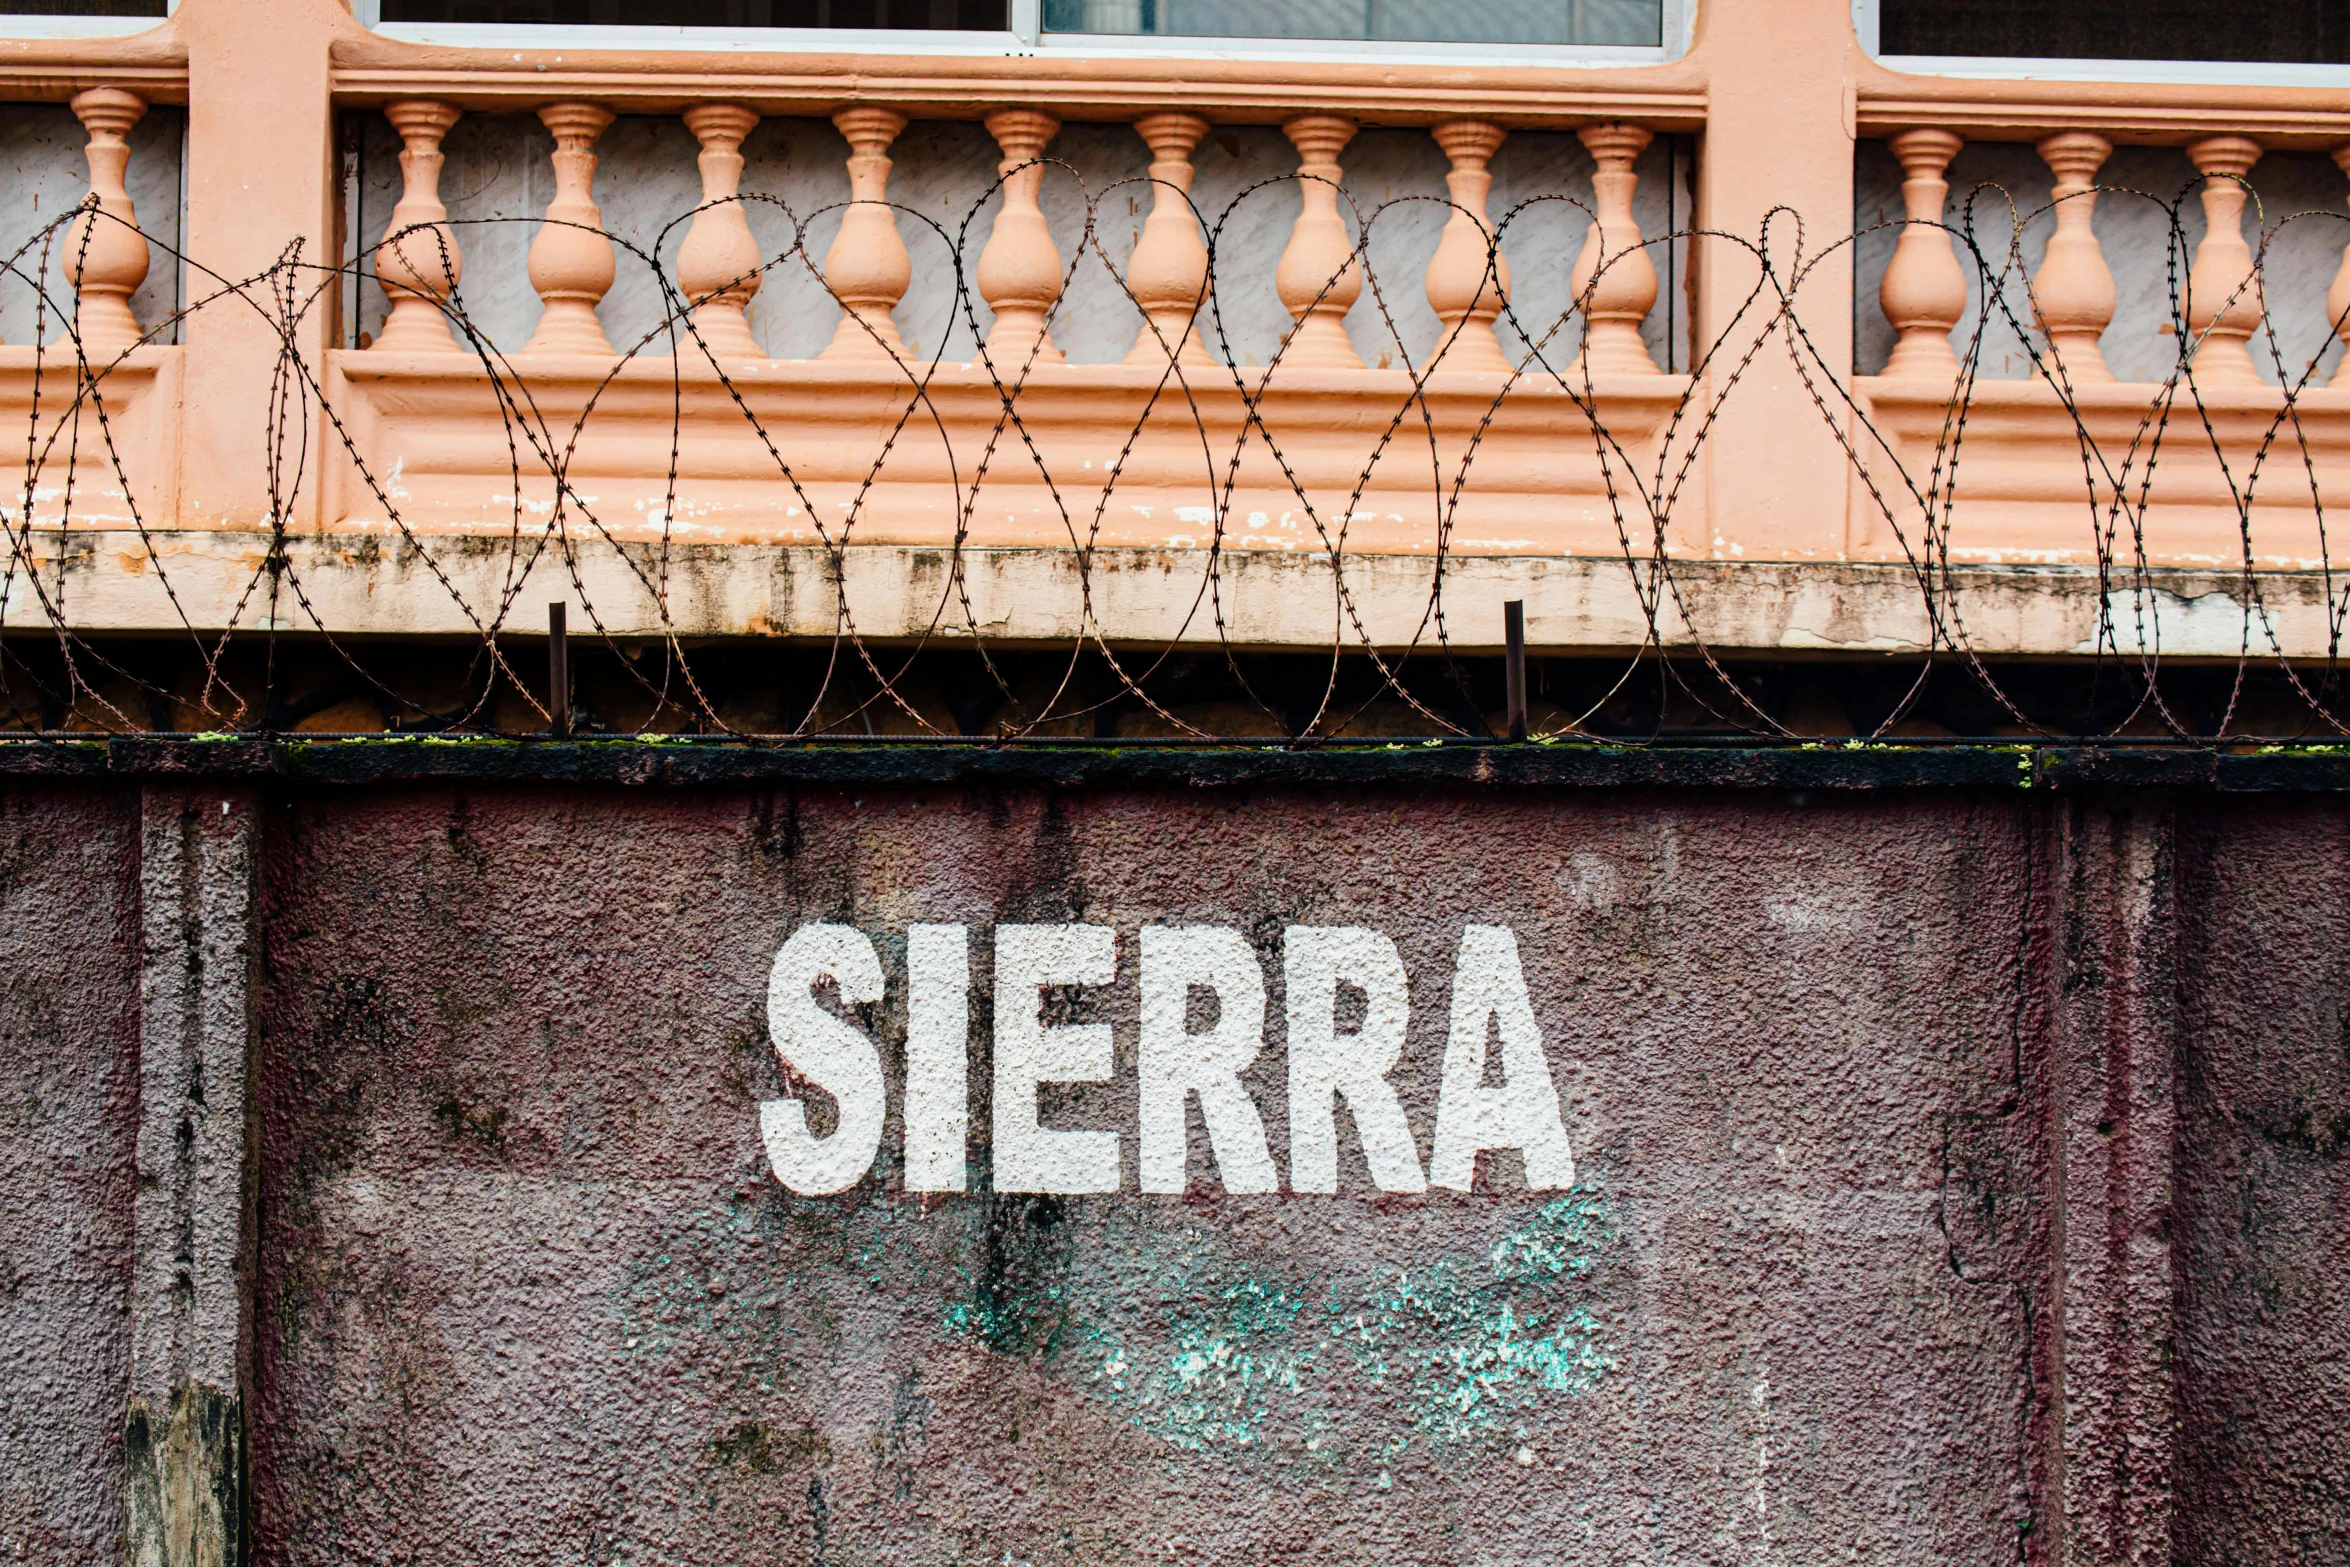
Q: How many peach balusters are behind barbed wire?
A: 14